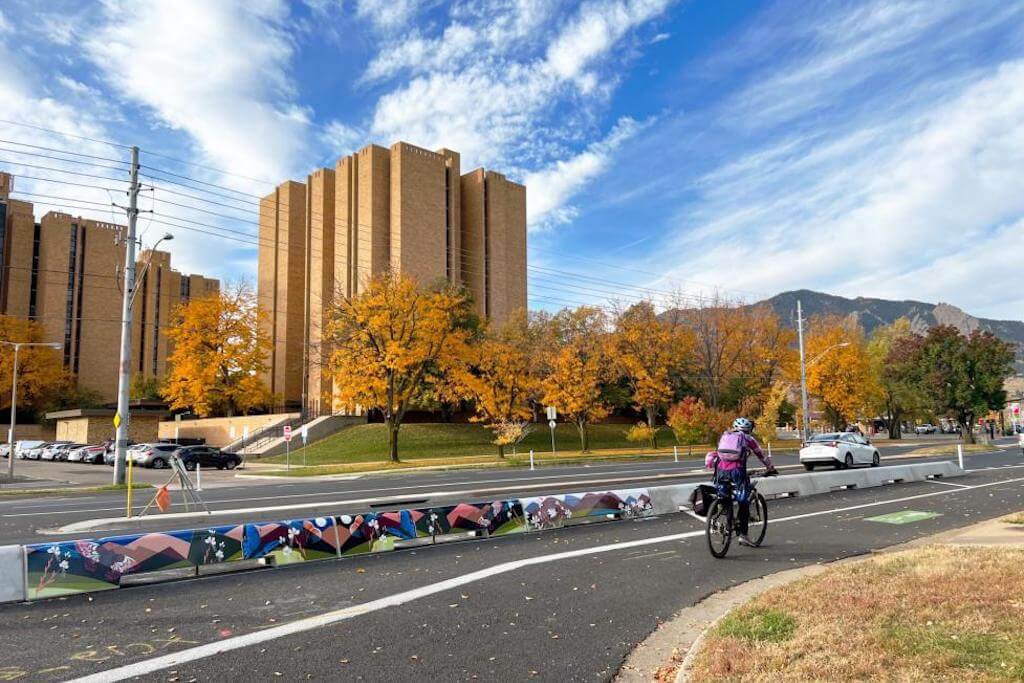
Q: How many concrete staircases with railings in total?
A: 1